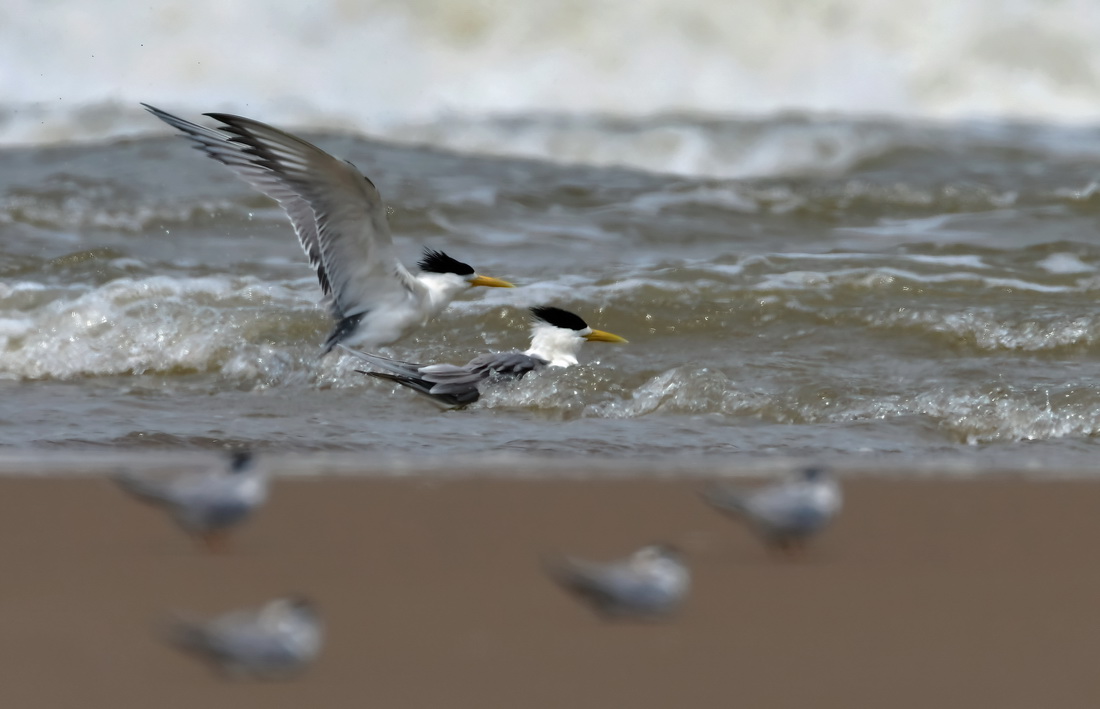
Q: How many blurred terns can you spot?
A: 4